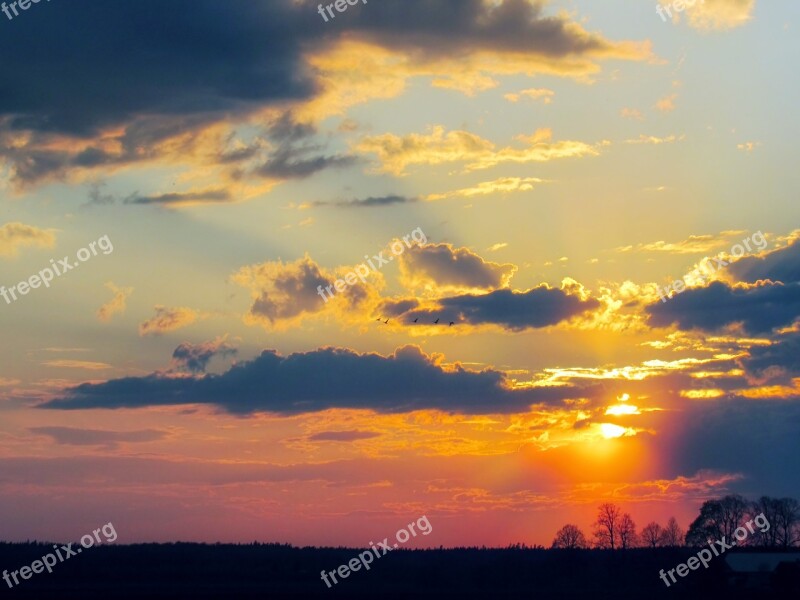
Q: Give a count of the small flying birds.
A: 5